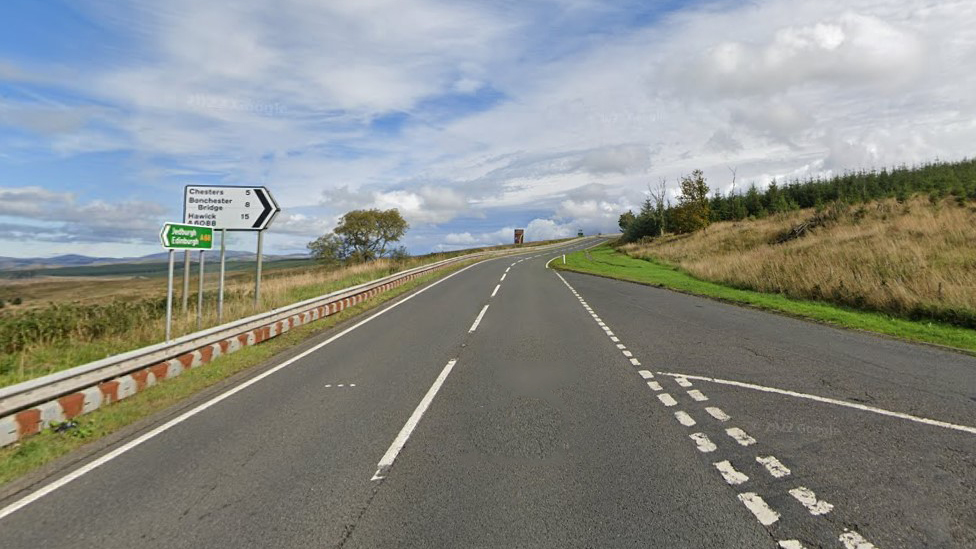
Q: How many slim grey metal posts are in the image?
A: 5